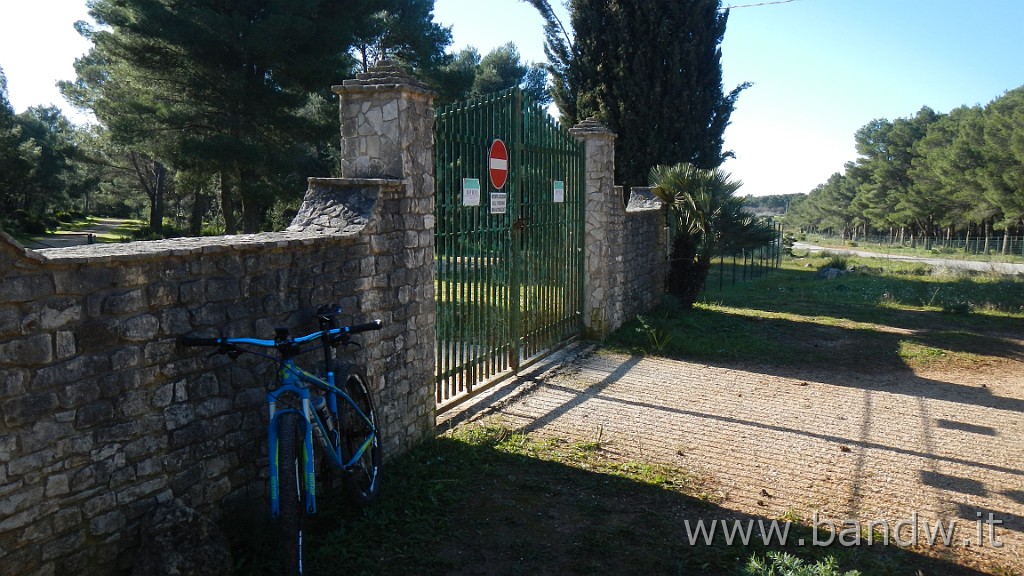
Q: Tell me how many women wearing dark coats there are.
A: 0